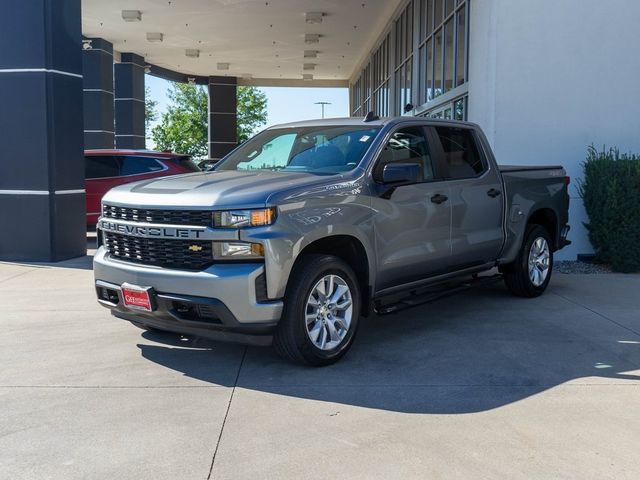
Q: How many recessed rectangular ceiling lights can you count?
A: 10